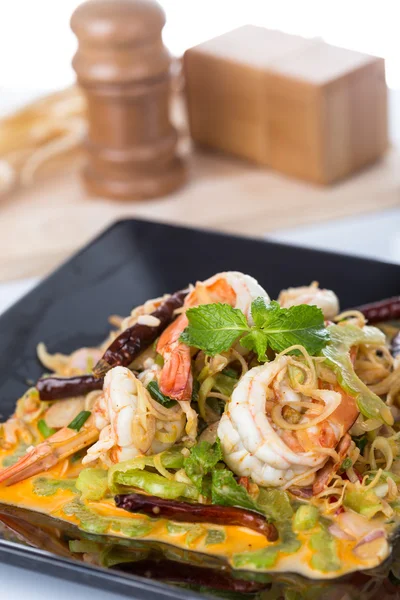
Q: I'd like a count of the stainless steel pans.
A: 0